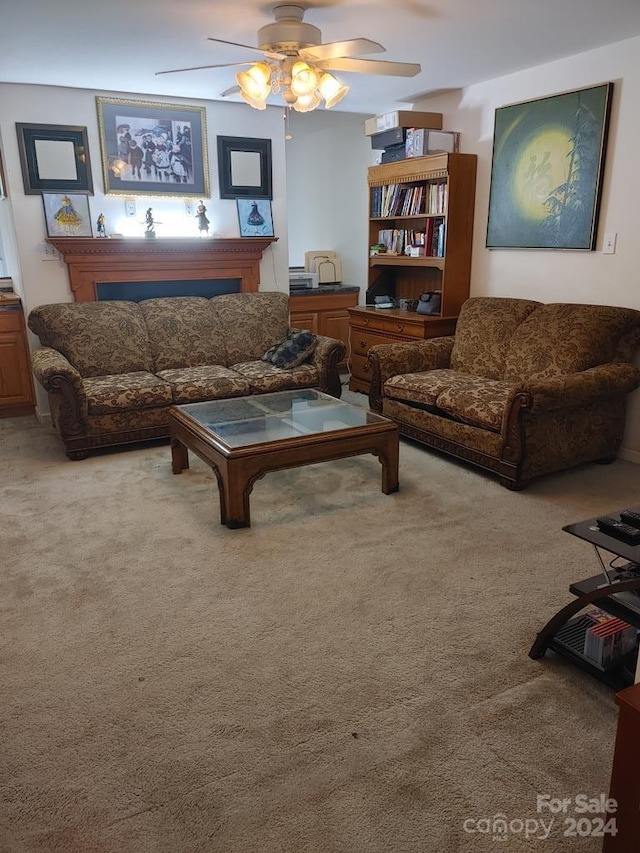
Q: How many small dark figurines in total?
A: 3